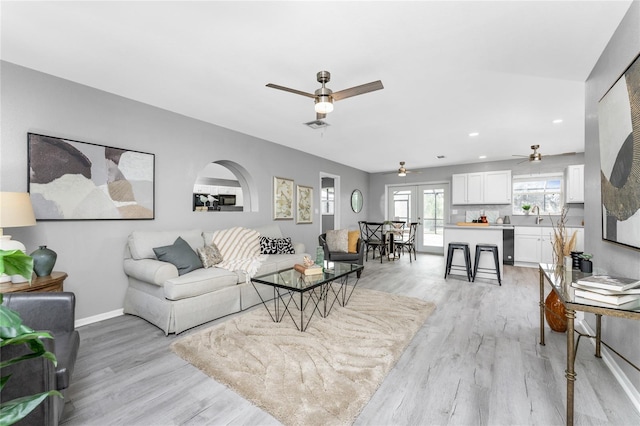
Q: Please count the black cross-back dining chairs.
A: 4